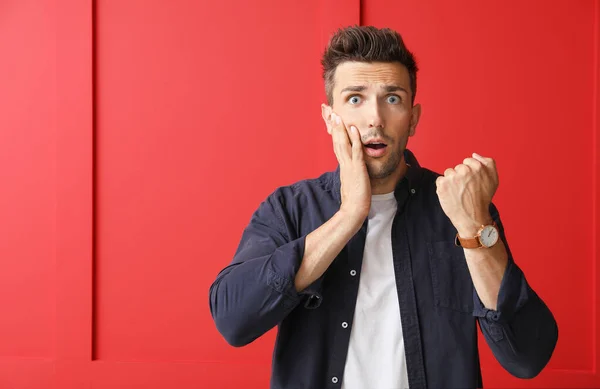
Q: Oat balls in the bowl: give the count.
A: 0